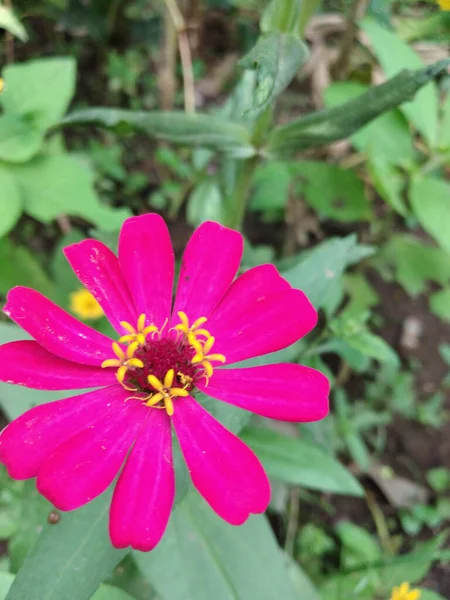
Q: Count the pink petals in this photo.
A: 12